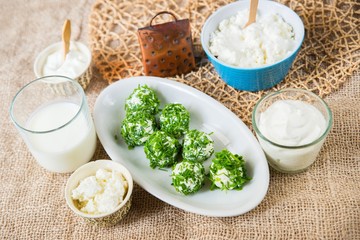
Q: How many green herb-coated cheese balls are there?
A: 7